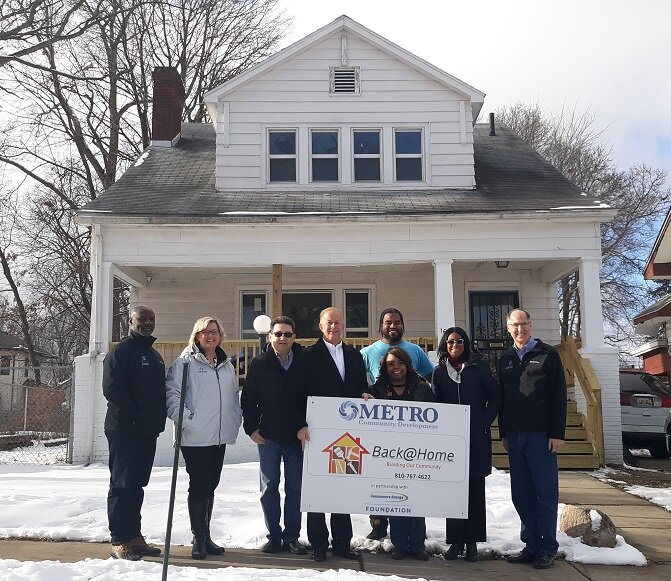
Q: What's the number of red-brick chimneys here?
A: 1